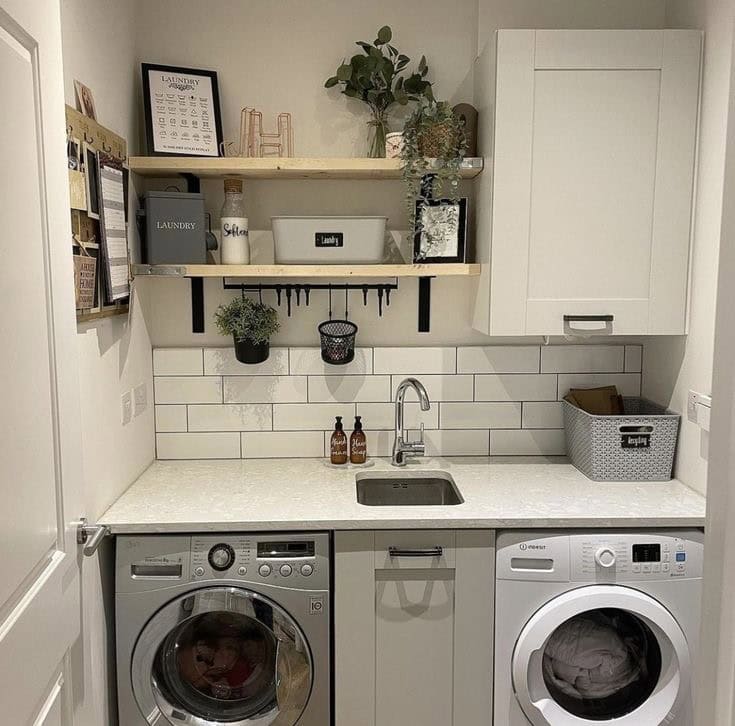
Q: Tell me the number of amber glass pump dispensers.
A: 2